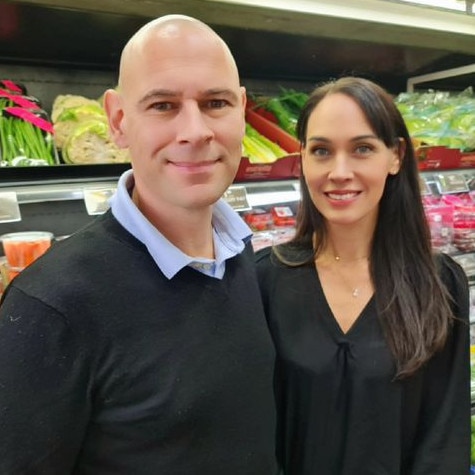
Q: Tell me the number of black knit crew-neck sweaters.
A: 0